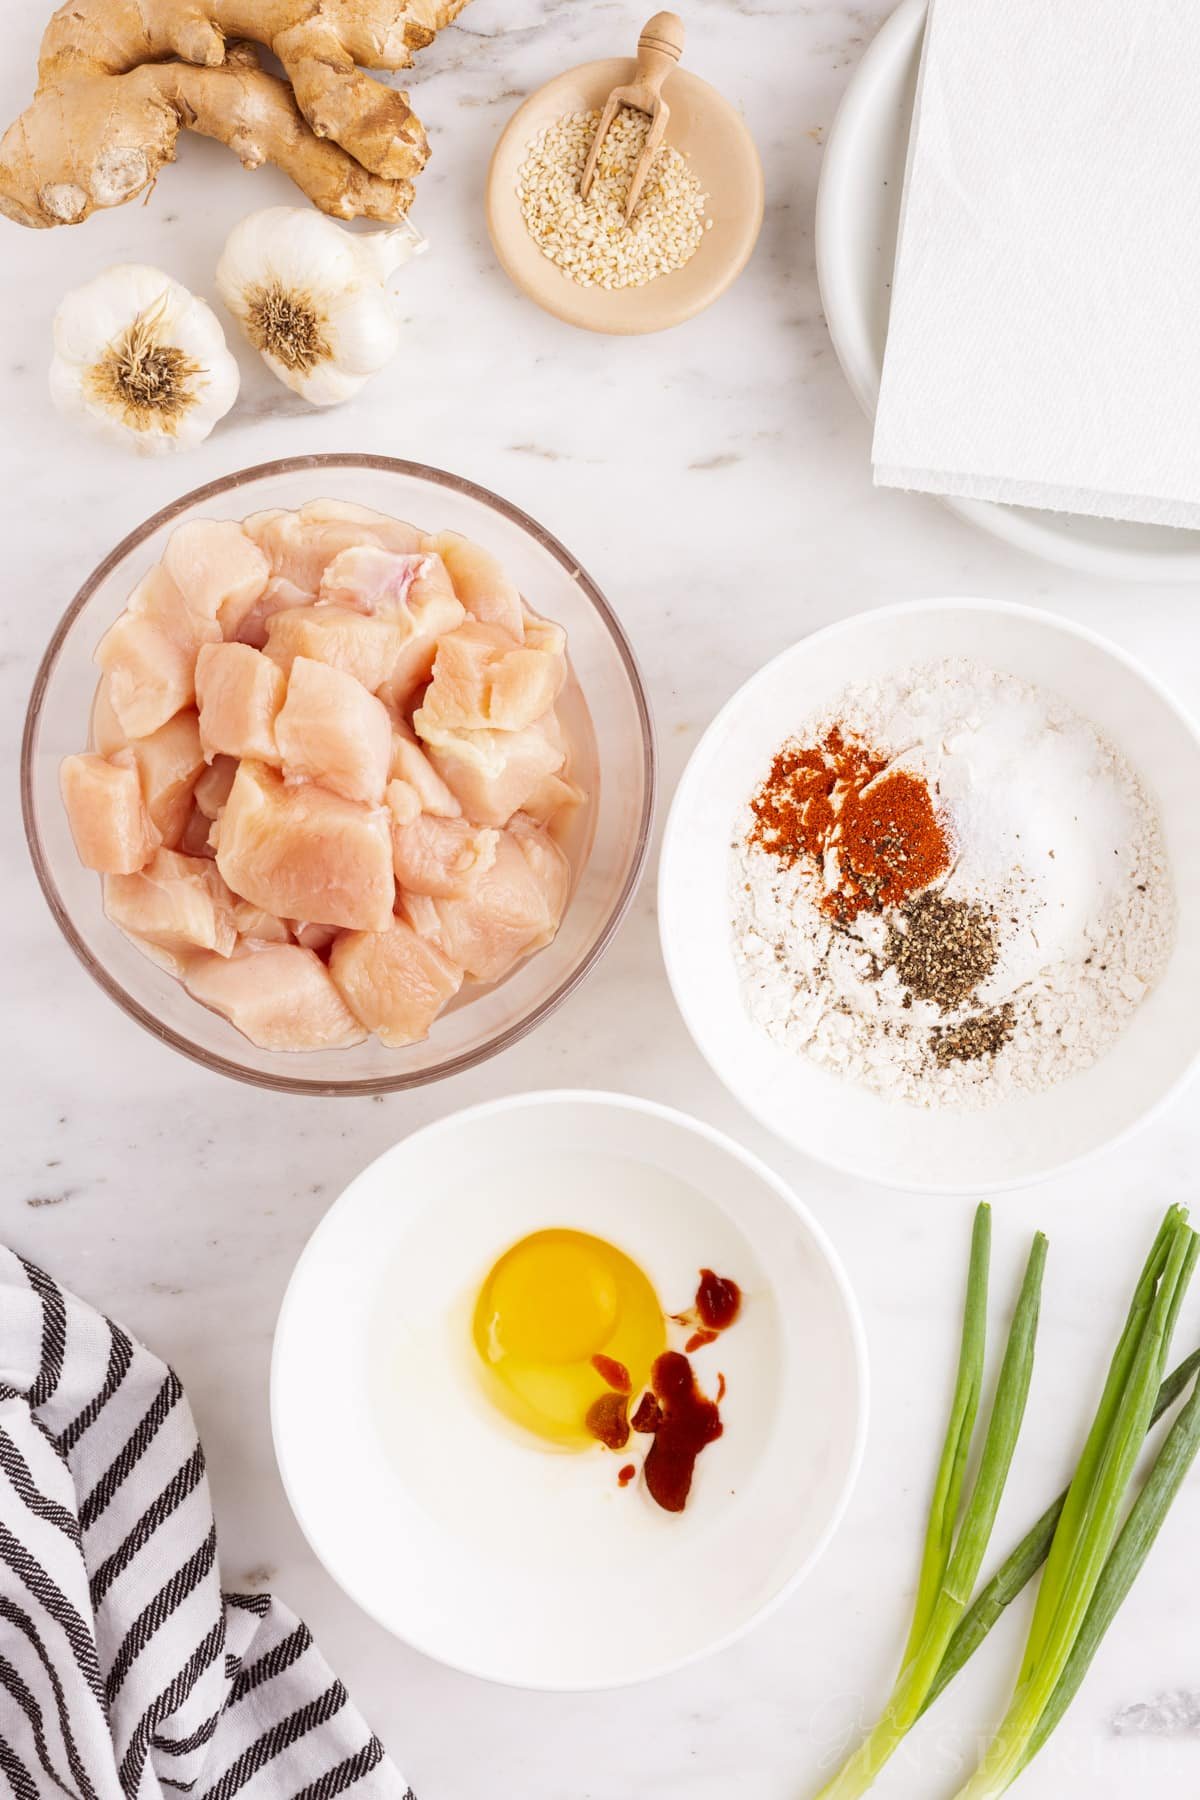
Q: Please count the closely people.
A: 0